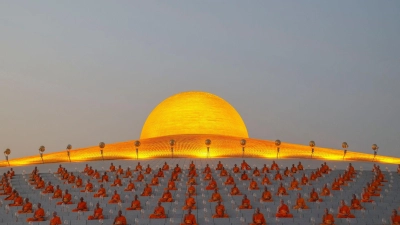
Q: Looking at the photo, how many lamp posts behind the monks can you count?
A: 12